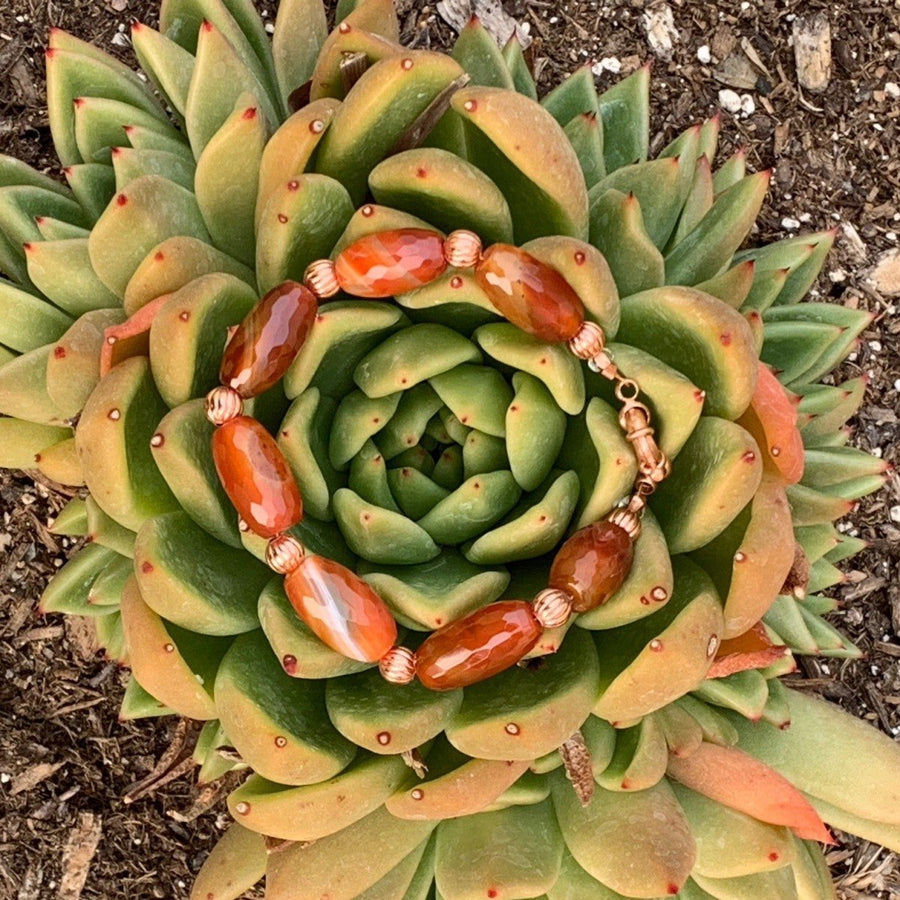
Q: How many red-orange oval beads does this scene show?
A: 7